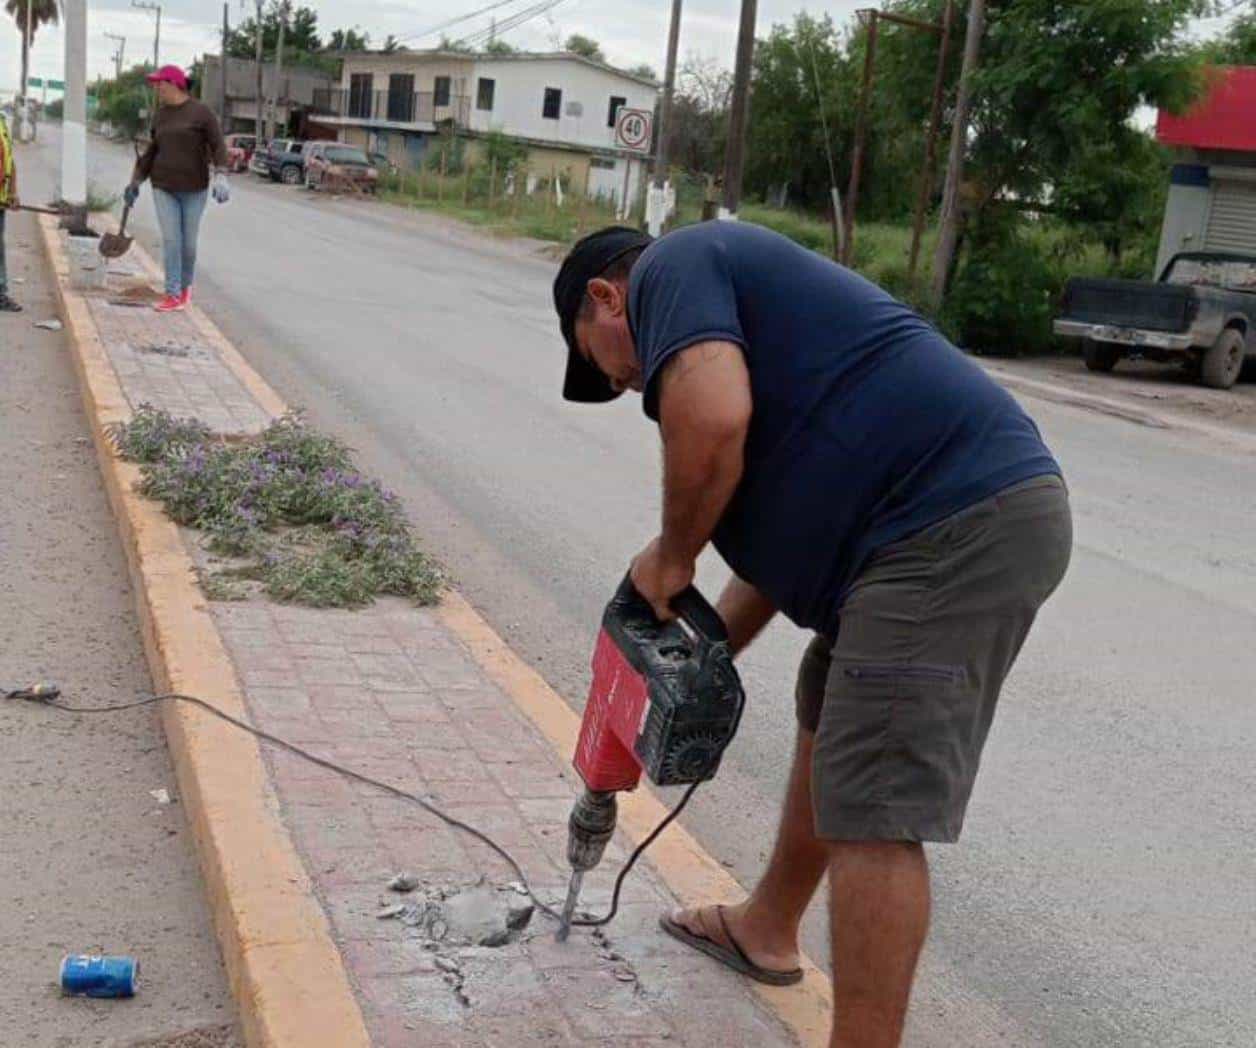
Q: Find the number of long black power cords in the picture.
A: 1